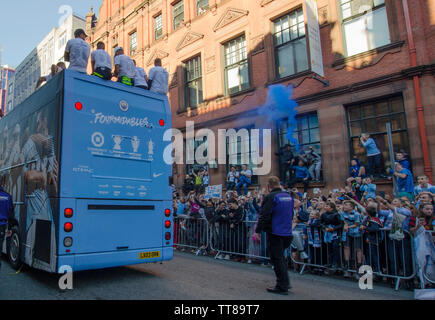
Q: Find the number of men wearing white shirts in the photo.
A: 5